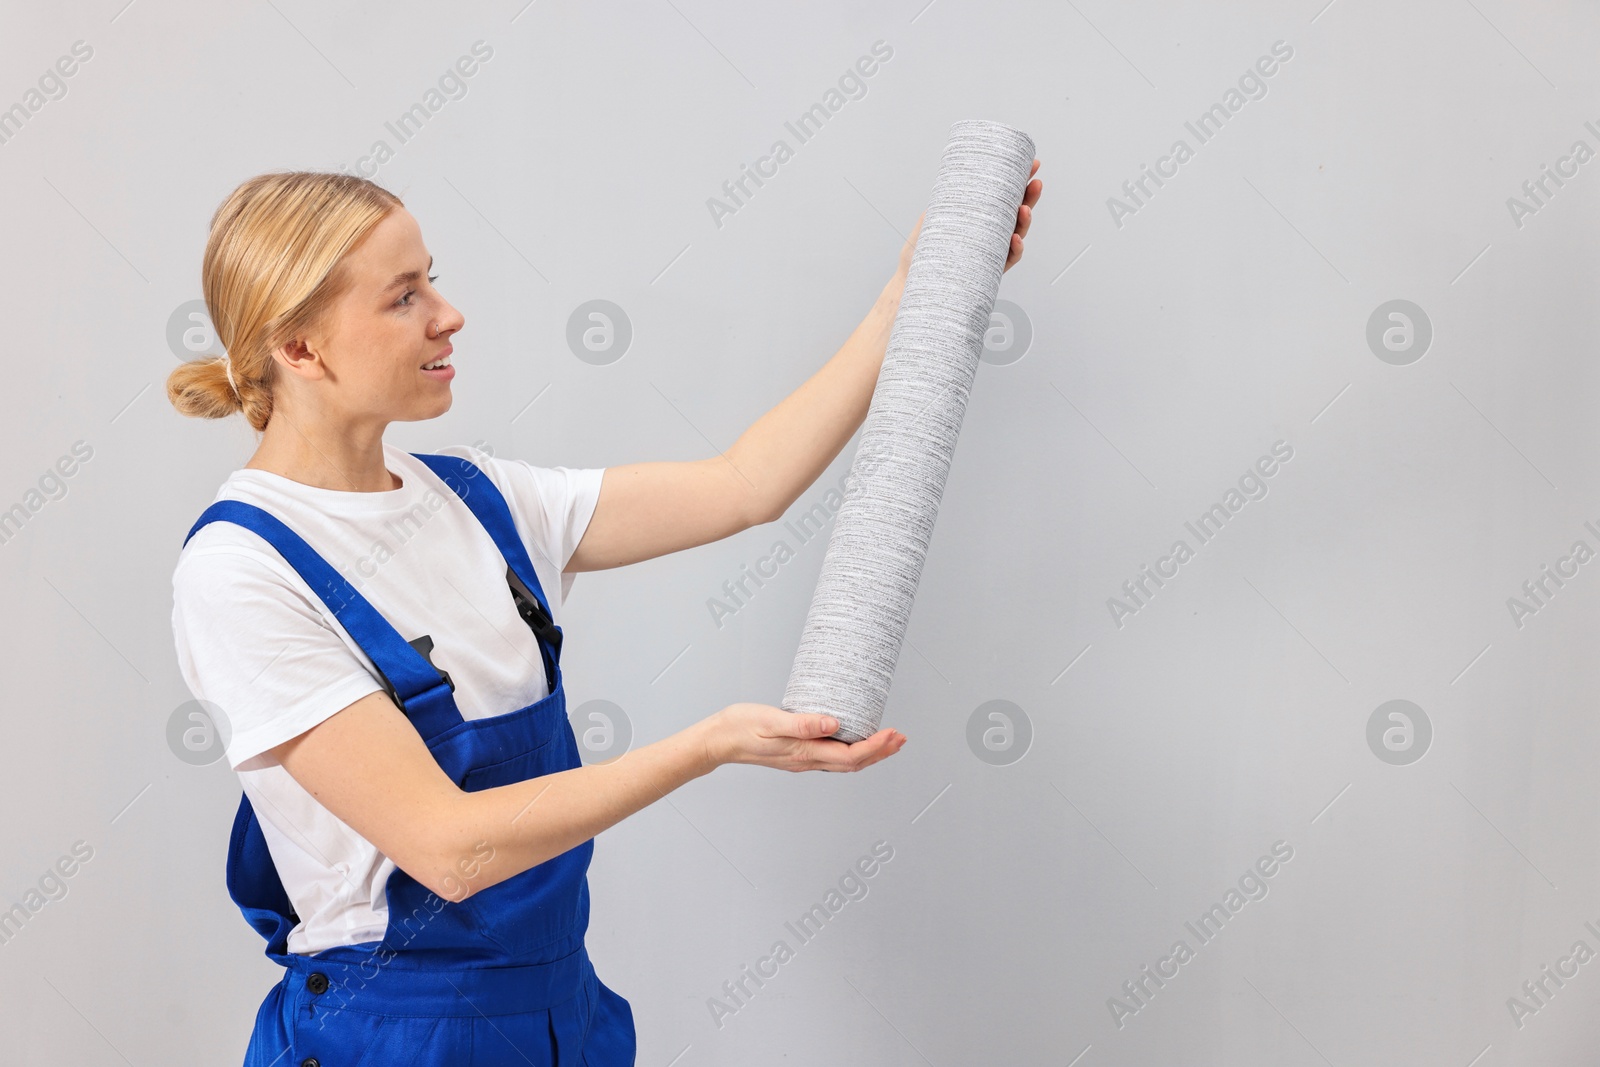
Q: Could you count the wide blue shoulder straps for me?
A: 2